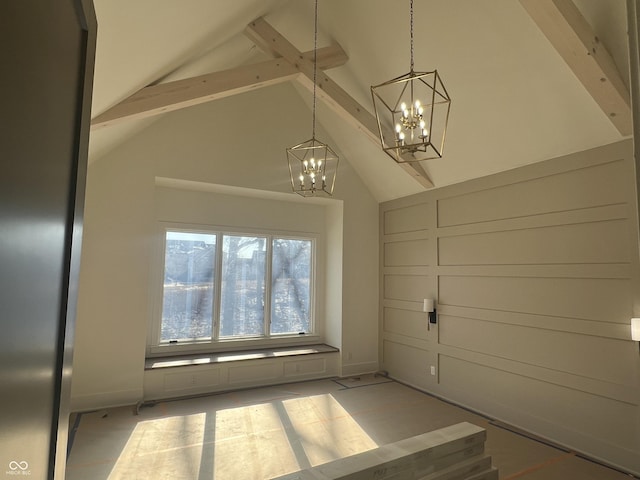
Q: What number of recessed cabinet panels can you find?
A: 3